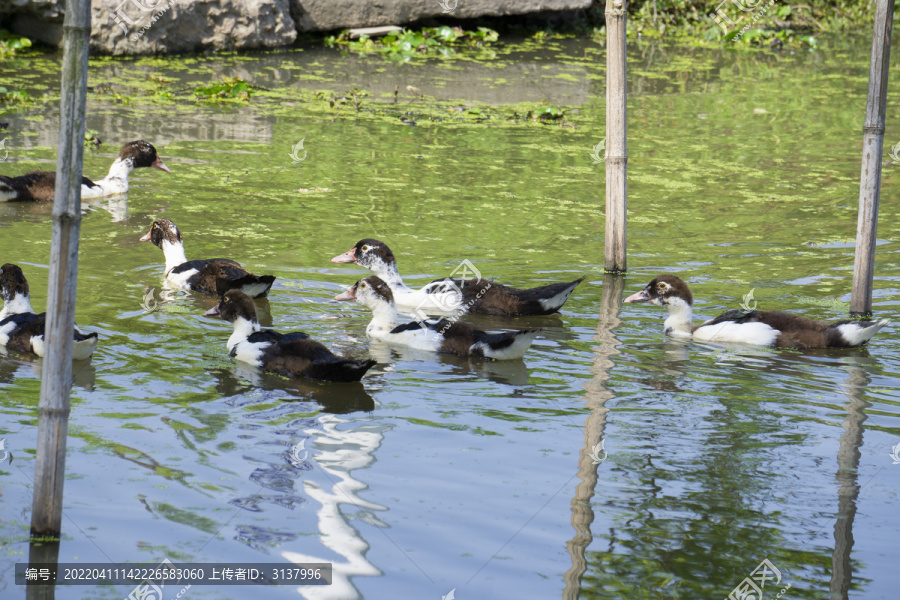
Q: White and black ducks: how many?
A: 7